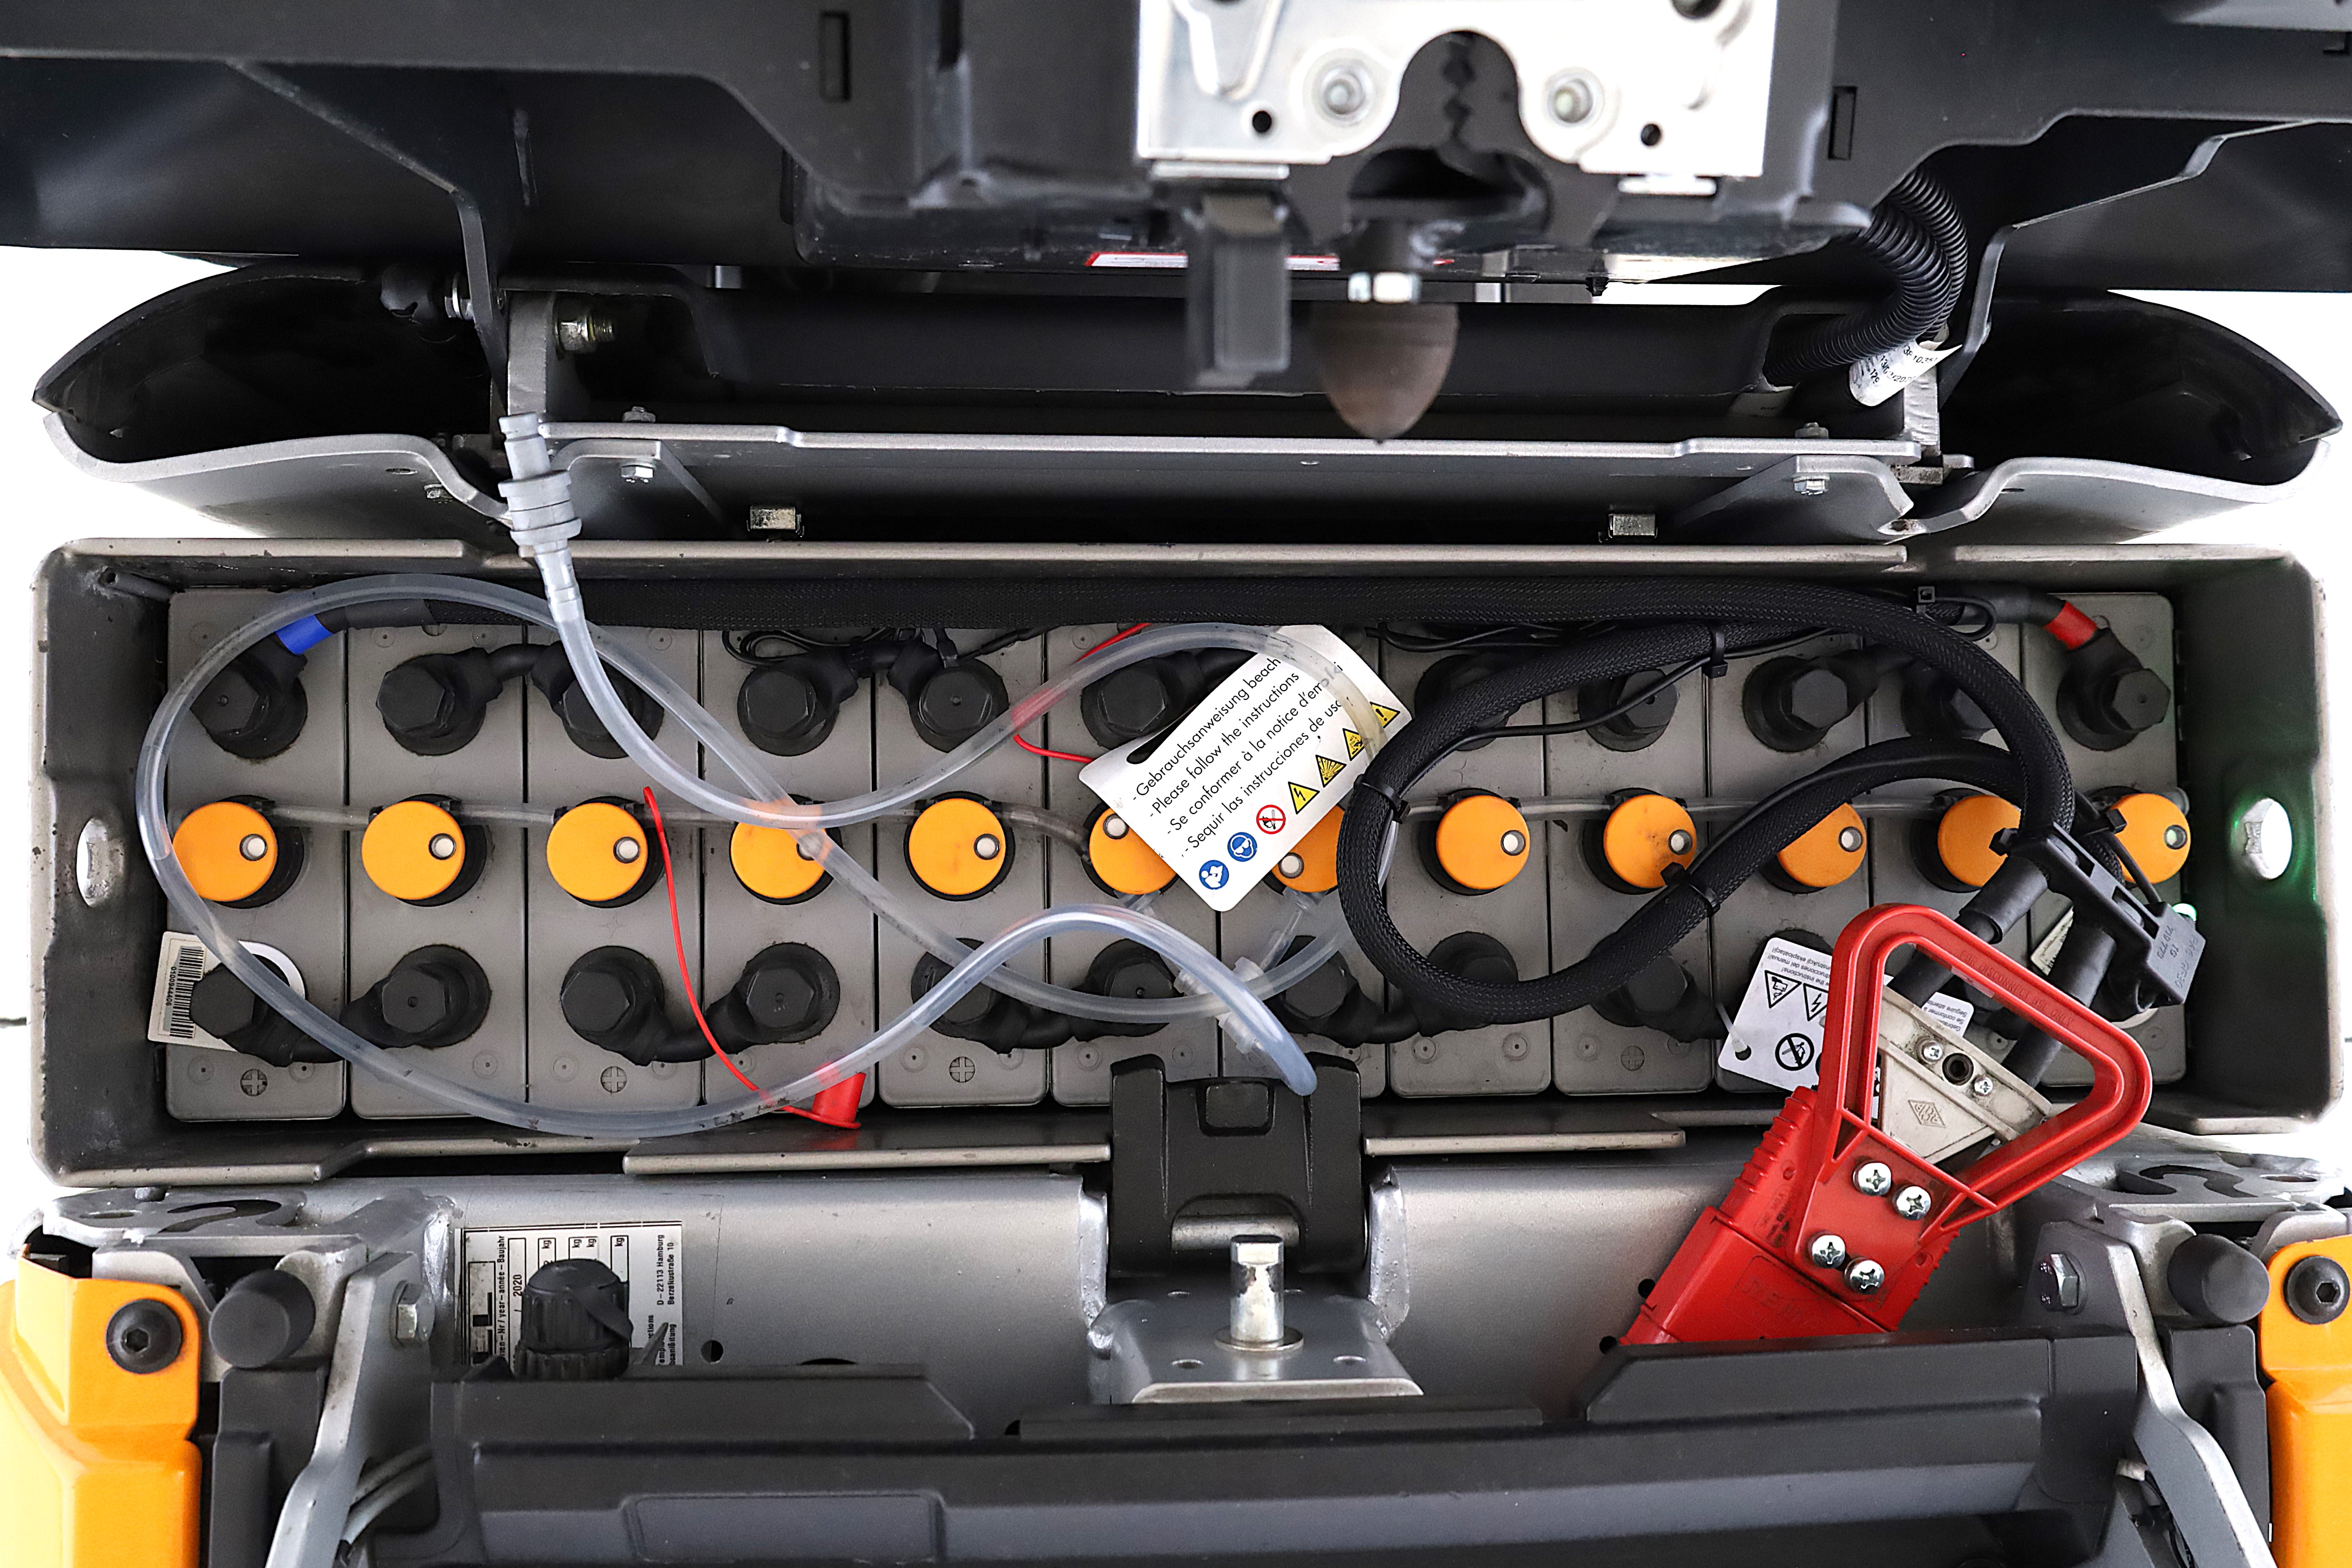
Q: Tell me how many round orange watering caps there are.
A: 12